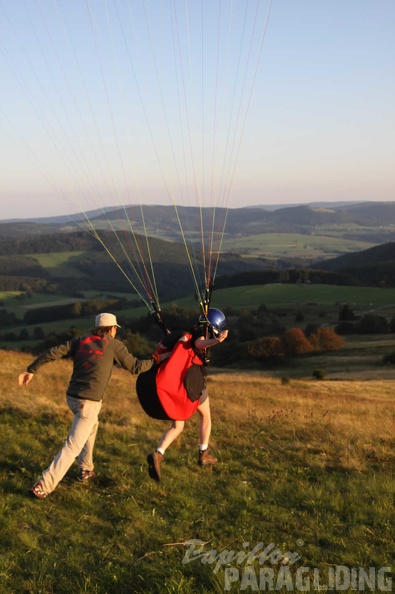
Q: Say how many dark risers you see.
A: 2